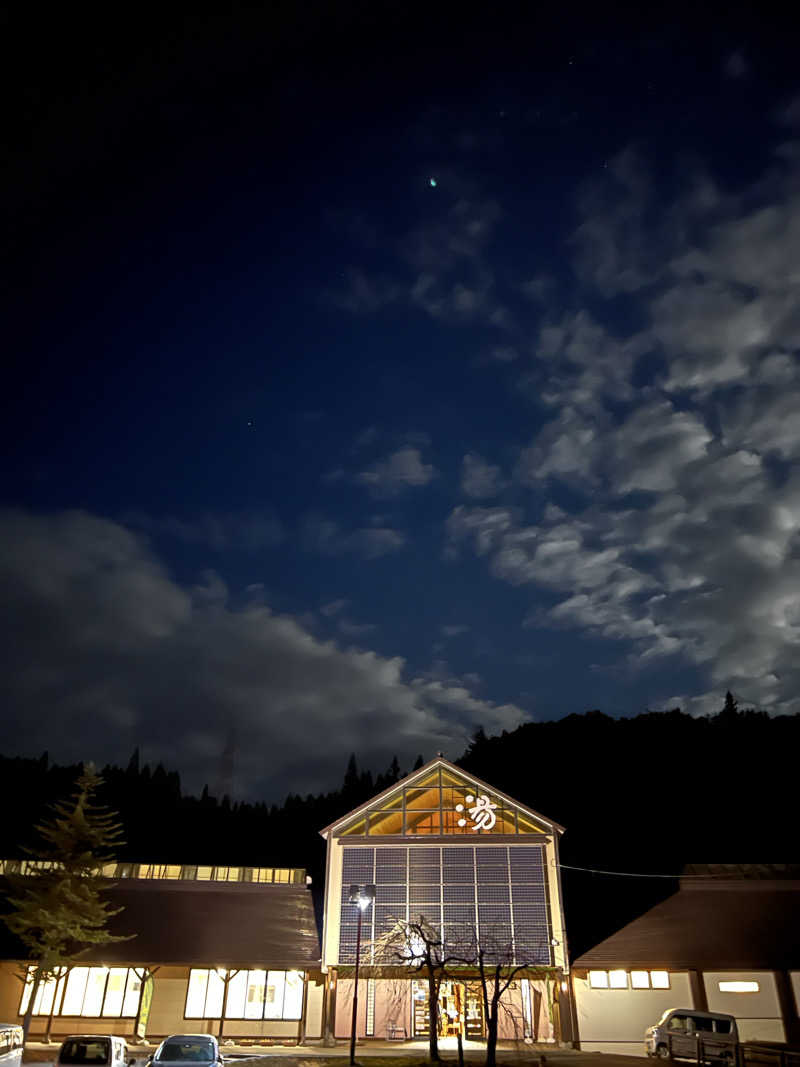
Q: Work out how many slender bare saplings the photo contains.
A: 2